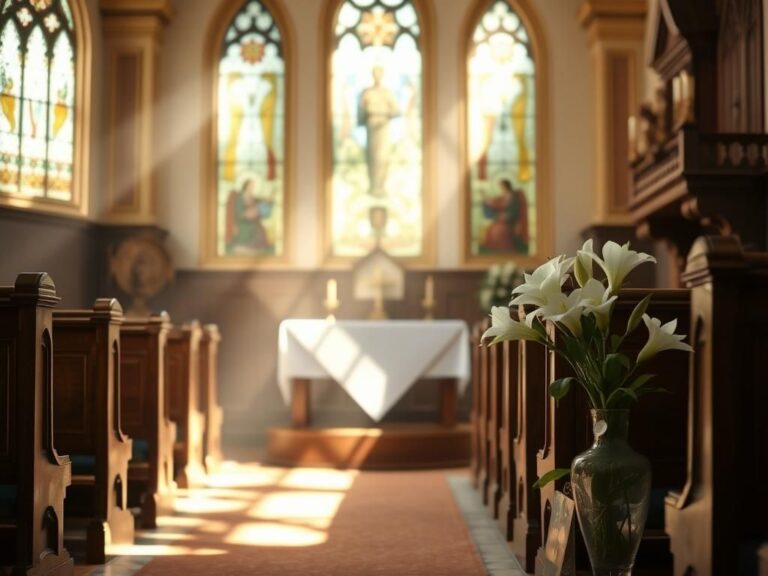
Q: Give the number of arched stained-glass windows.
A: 4